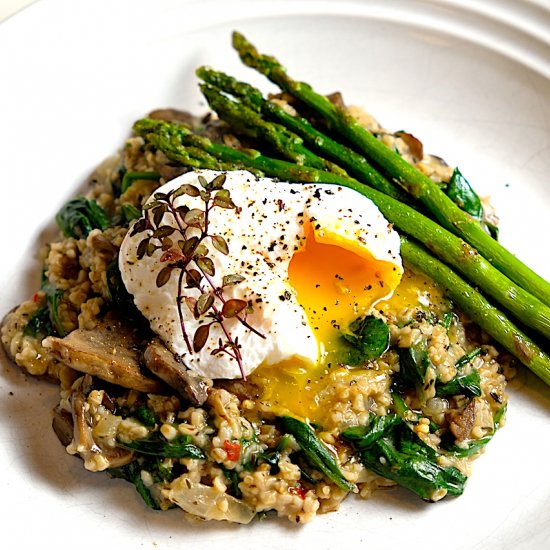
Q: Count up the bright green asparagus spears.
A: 5